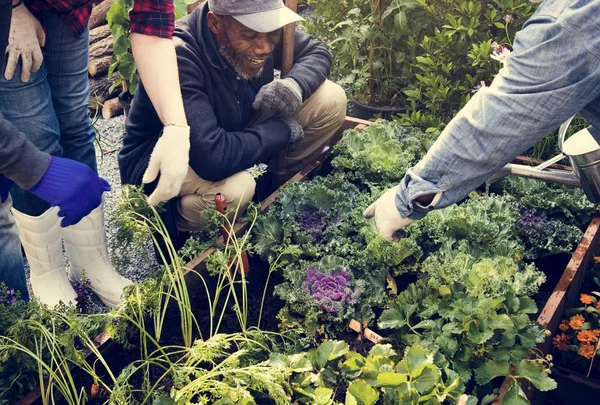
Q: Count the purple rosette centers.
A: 3